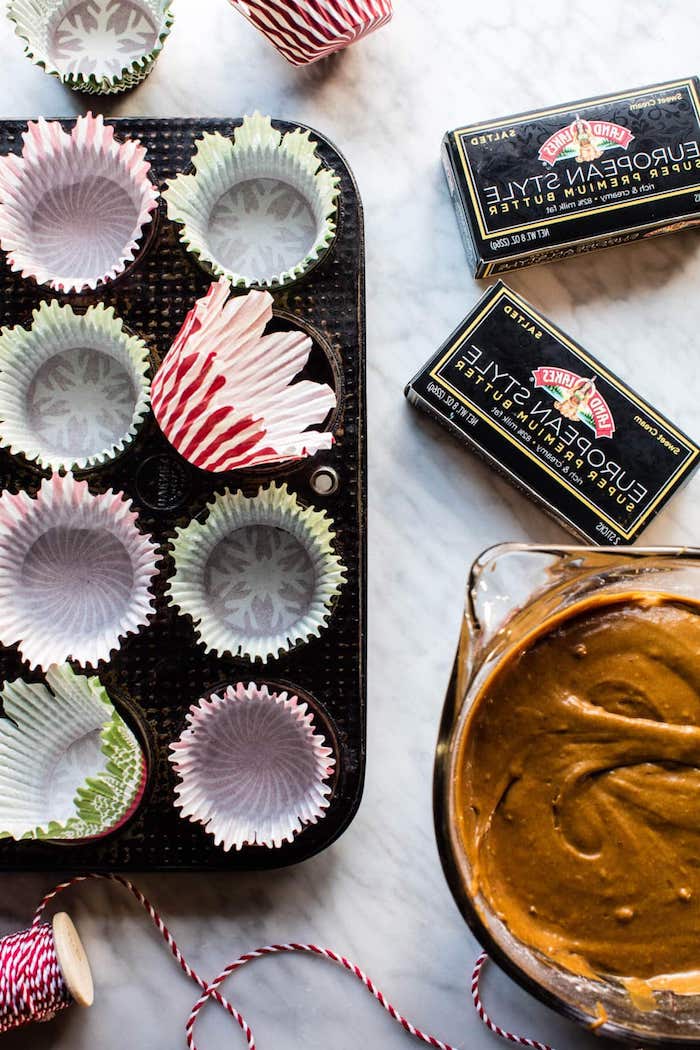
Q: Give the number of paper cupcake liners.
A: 10